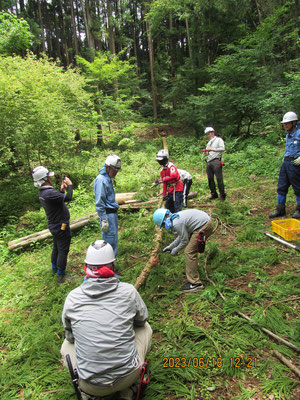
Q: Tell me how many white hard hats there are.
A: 6